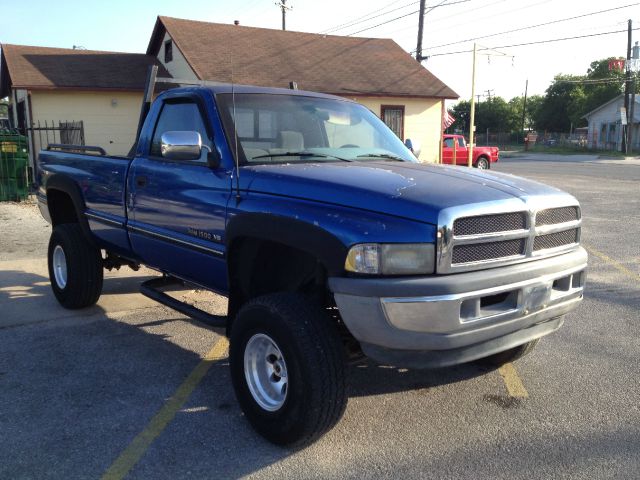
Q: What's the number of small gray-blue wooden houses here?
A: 1